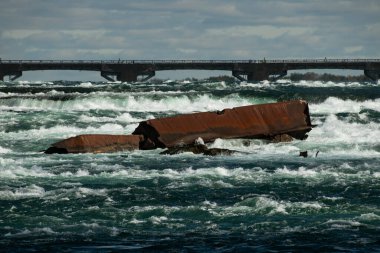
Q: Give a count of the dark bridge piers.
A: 4